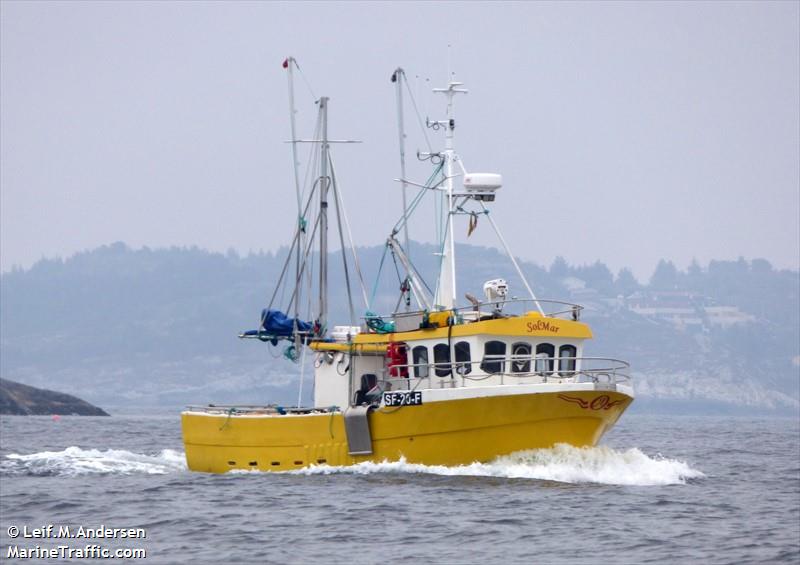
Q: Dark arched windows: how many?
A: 7